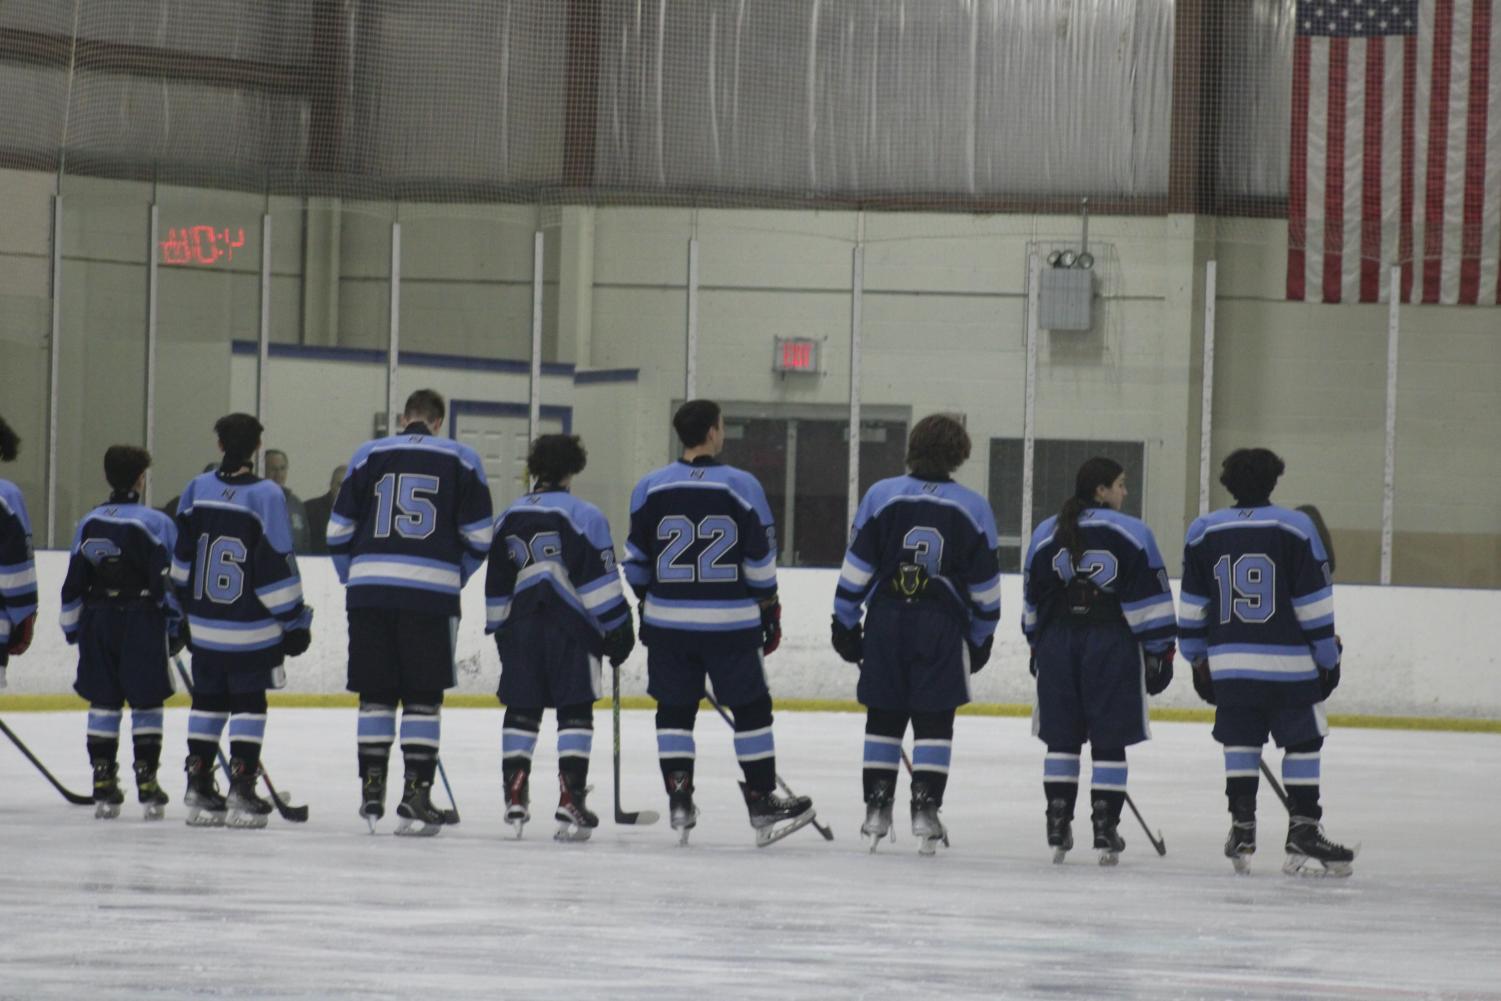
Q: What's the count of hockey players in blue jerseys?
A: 9